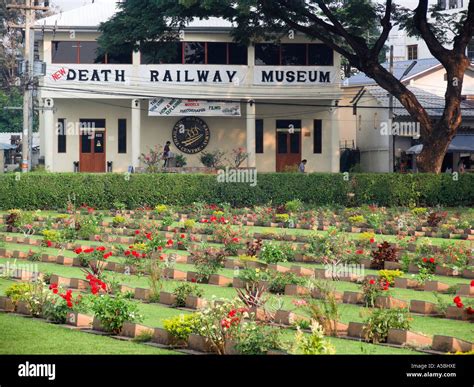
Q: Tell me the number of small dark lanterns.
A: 4